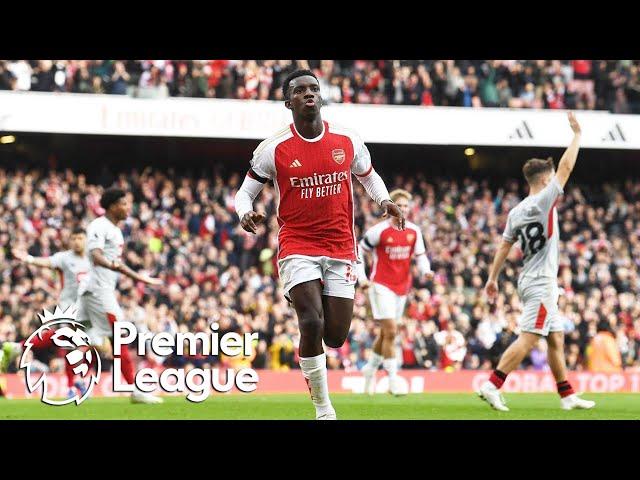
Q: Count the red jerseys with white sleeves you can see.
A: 2